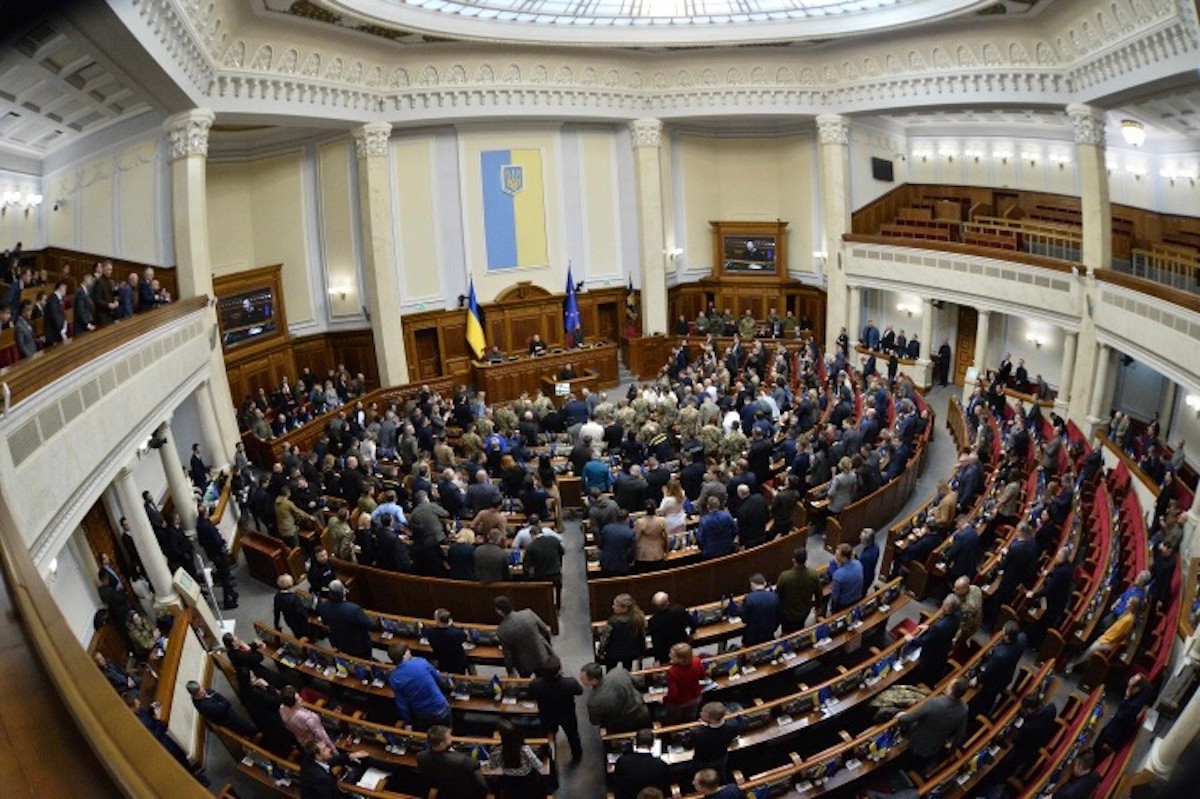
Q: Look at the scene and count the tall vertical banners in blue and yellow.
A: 1